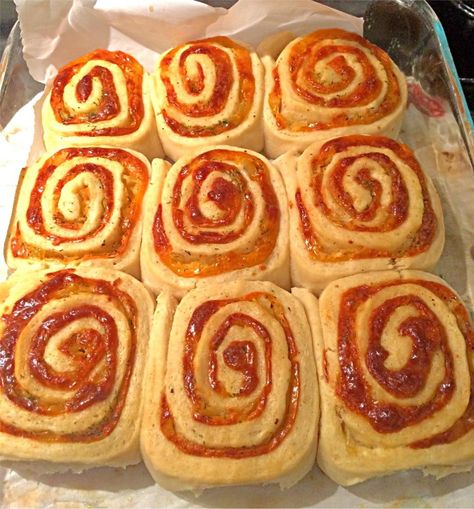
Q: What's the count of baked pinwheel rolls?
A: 9